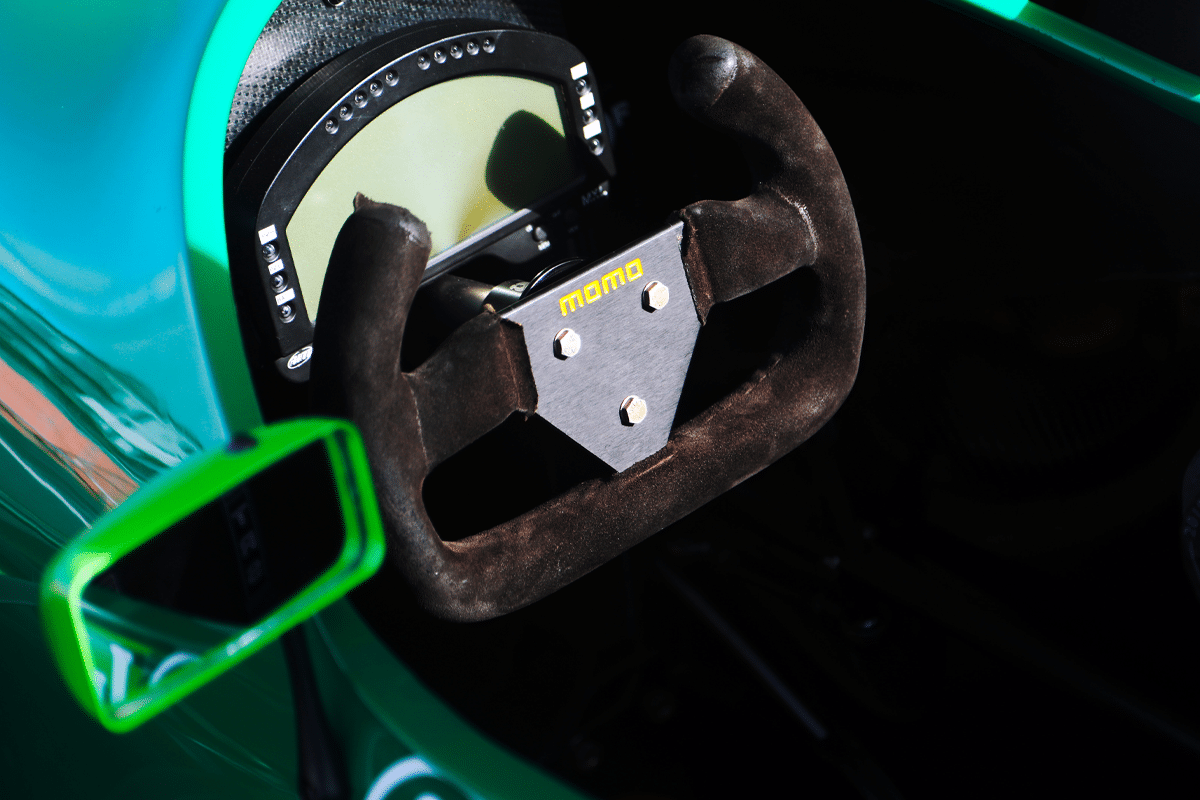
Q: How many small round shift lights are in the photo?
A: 10